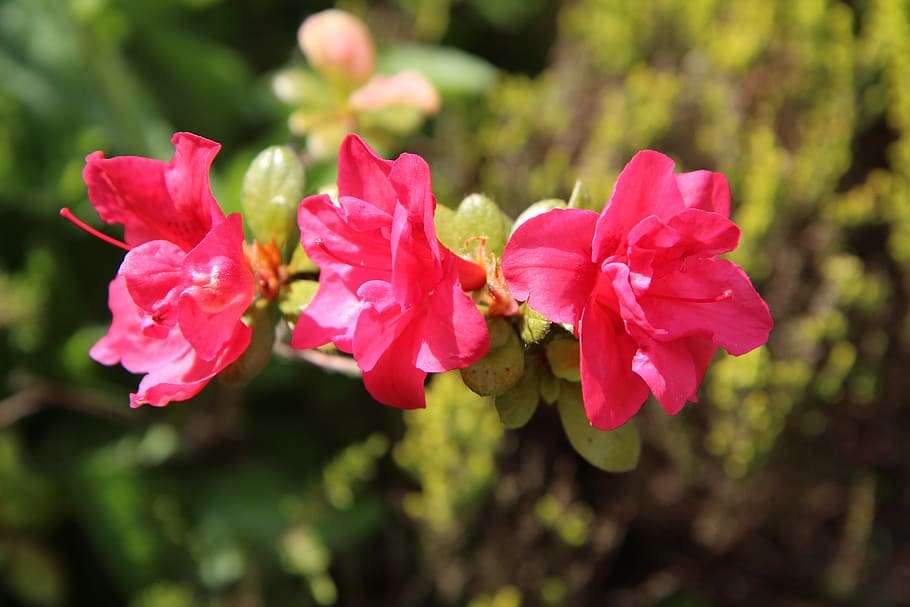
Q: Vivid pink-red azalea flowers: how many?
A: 3